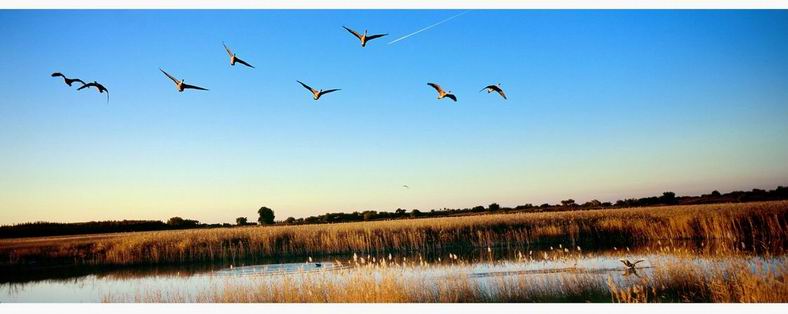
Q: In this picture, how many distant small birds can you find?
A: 1